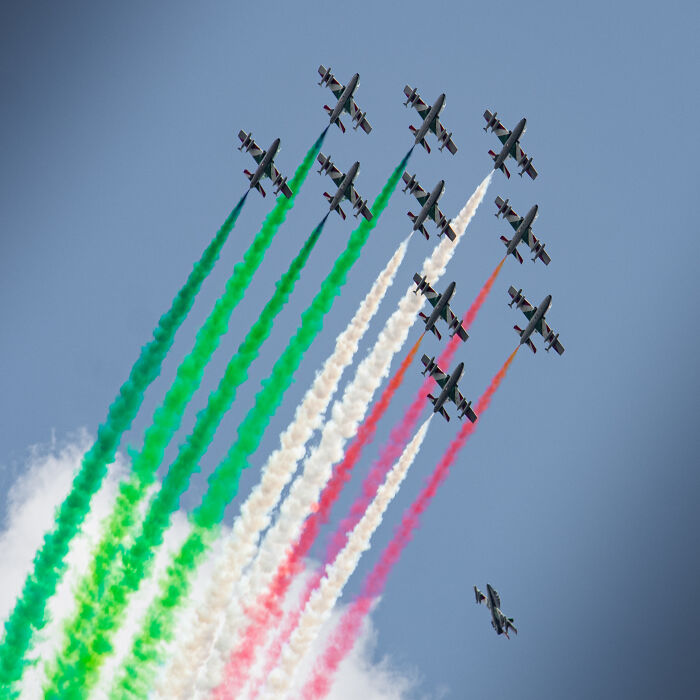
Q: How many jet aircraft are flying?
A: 11